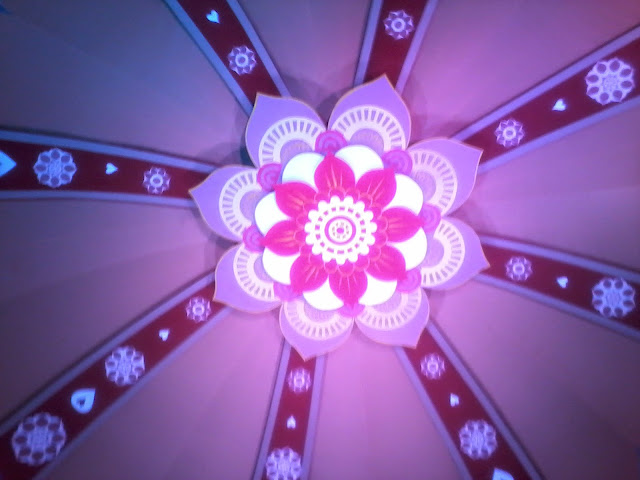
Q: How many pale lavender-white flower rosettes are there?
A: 15